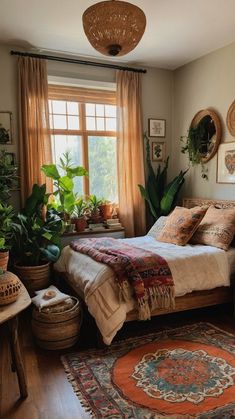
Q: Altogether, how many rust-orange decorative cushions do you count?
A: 2